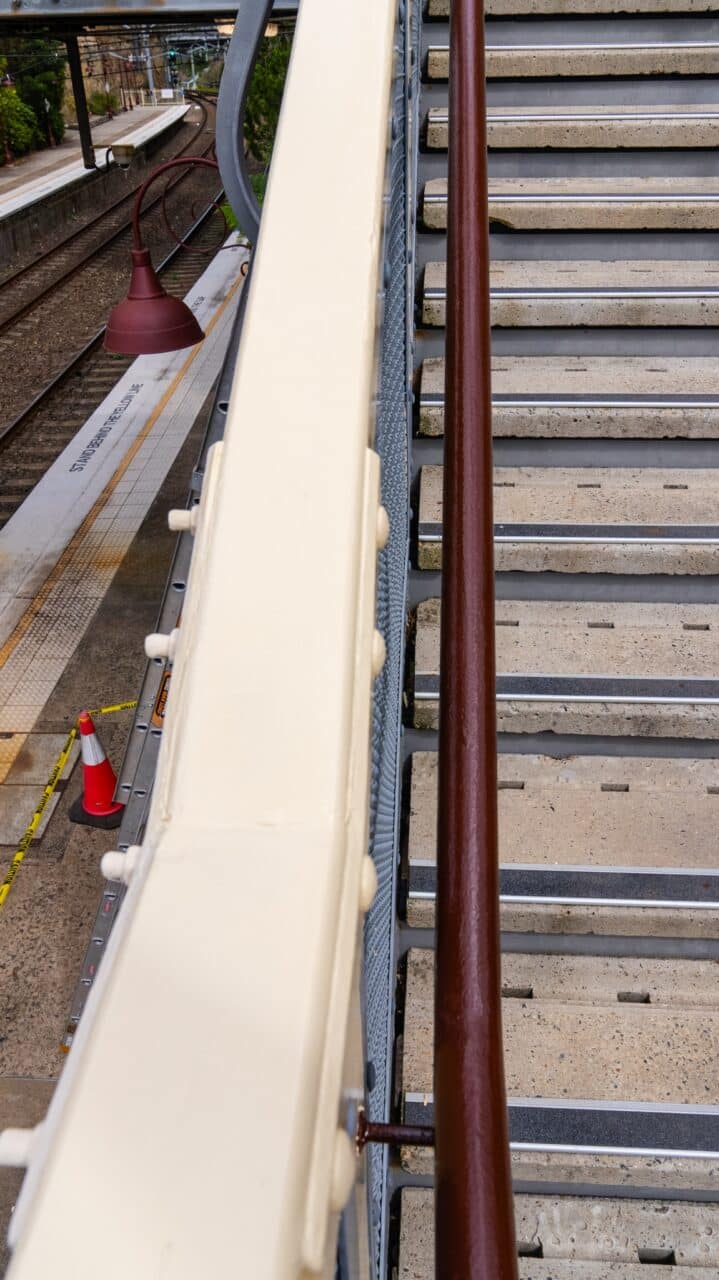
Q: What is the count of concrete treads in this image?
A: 11